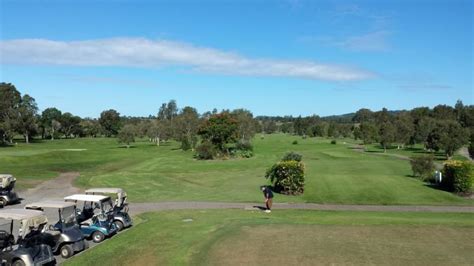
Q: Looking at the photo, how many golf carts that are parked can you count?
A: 5